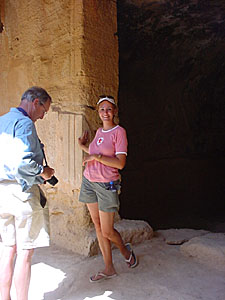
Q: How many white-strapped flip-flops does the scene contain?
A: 2